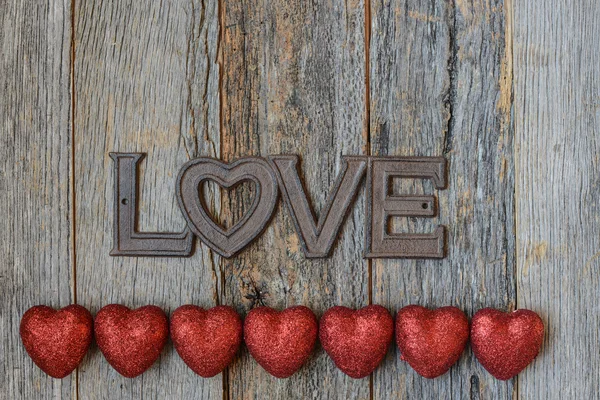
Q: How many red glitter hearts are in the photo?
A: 7